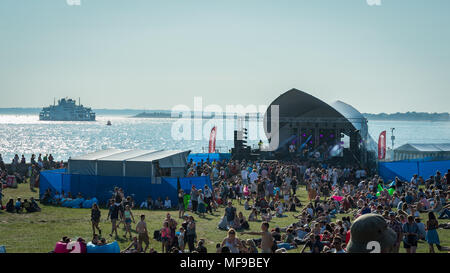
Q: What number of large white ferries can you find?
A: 1